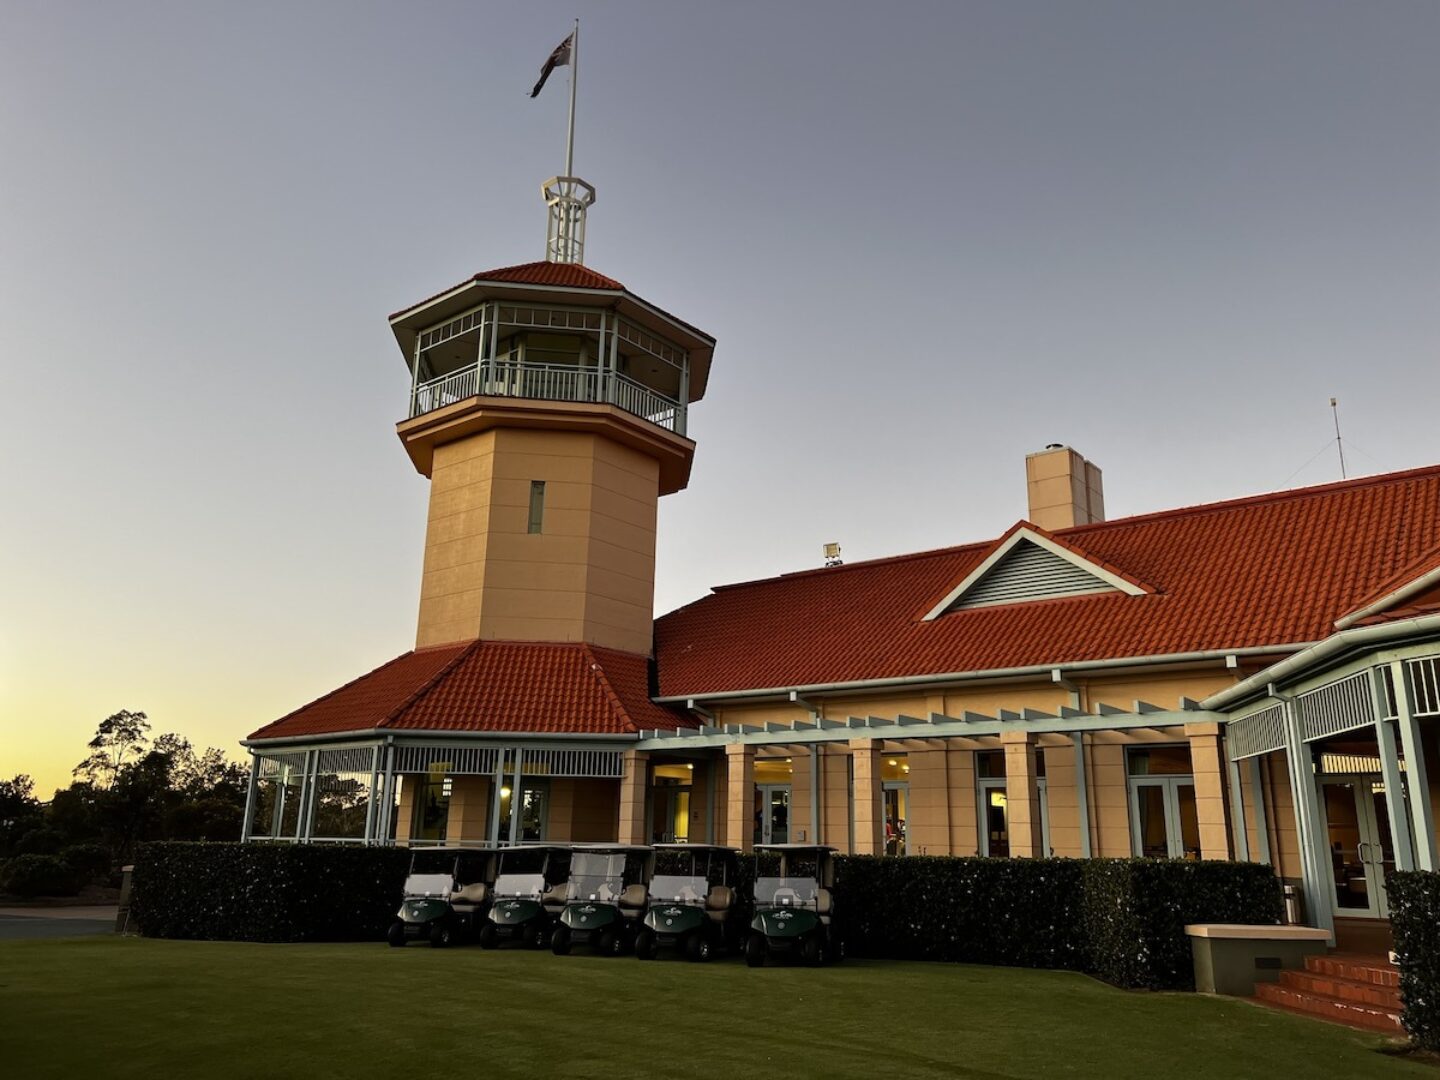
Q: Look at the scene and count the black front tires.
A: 10